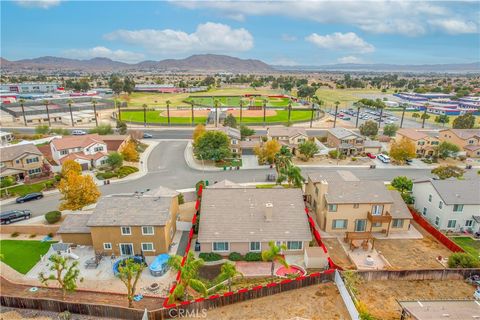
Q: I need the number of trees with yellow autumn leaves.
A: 6